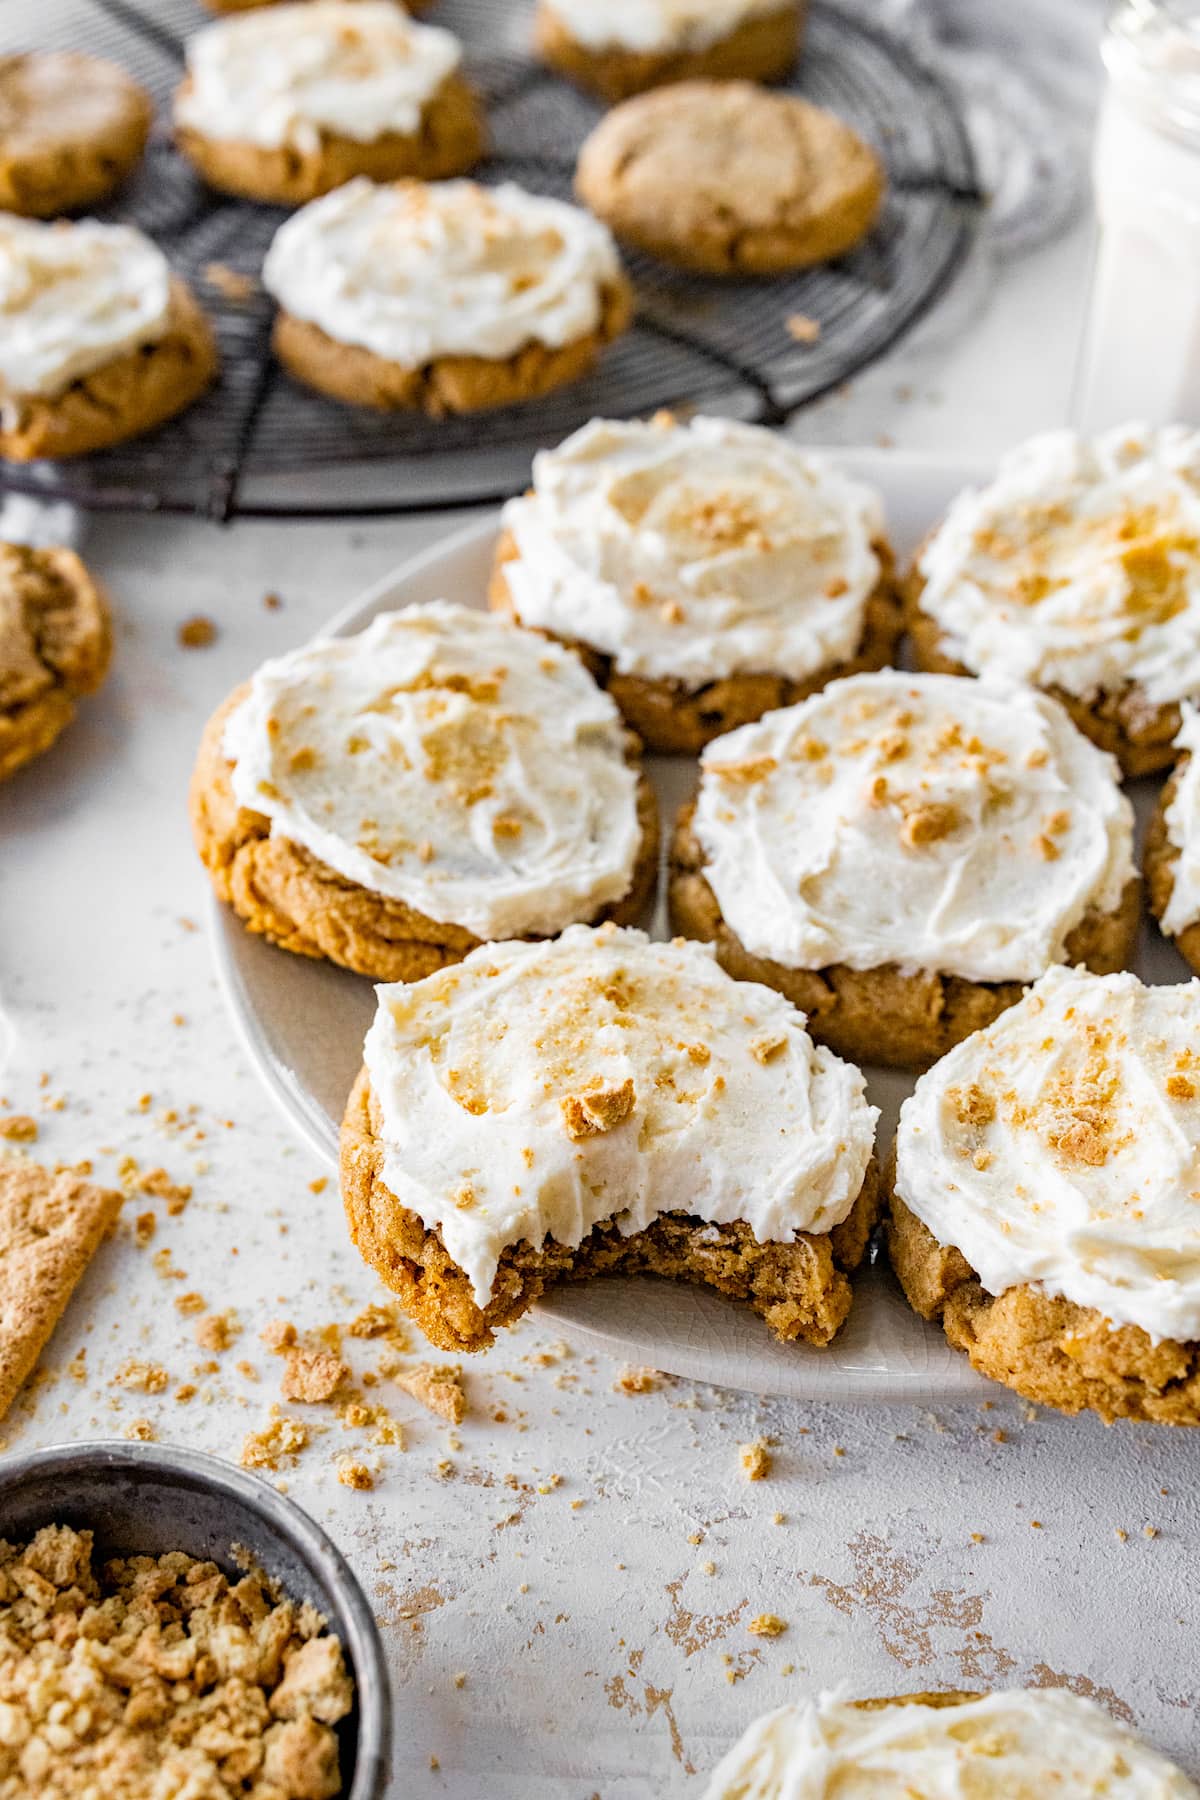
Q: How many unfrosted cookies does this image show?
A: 3